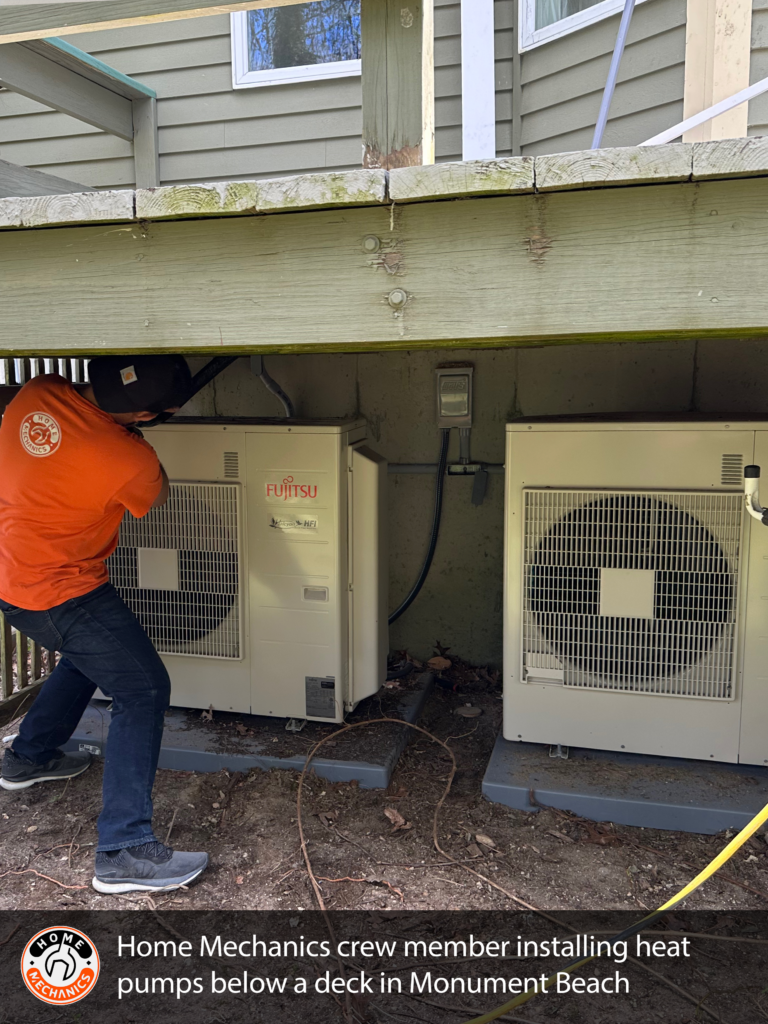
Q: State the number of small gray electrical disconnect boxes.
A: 1